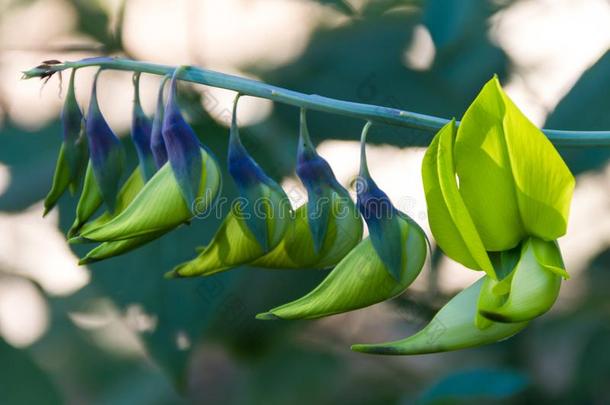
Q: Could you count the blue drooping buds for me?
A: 8